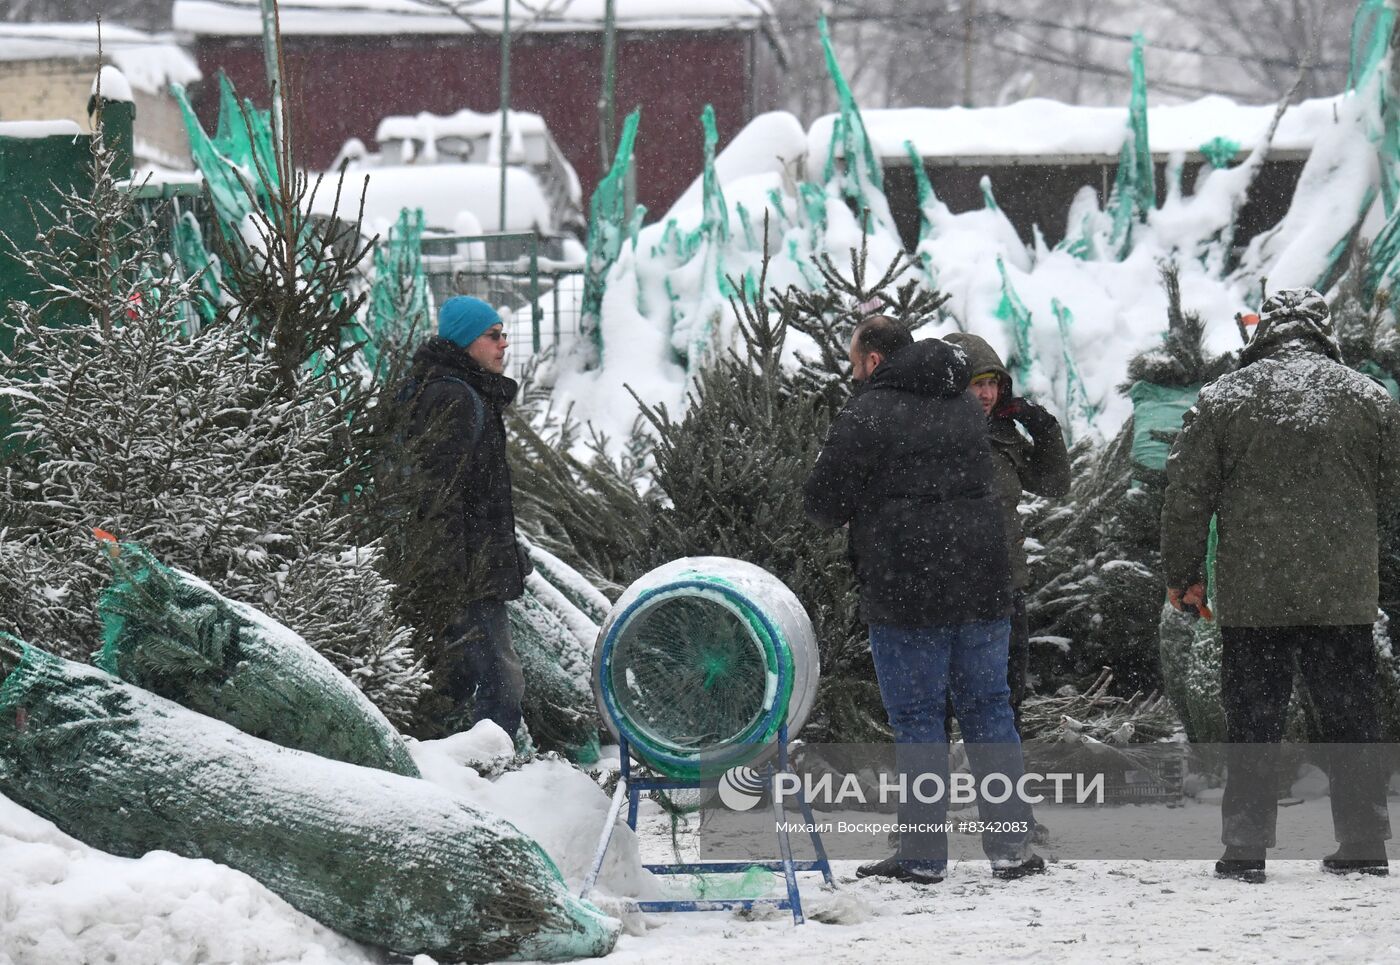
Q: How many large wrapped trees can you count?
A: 2